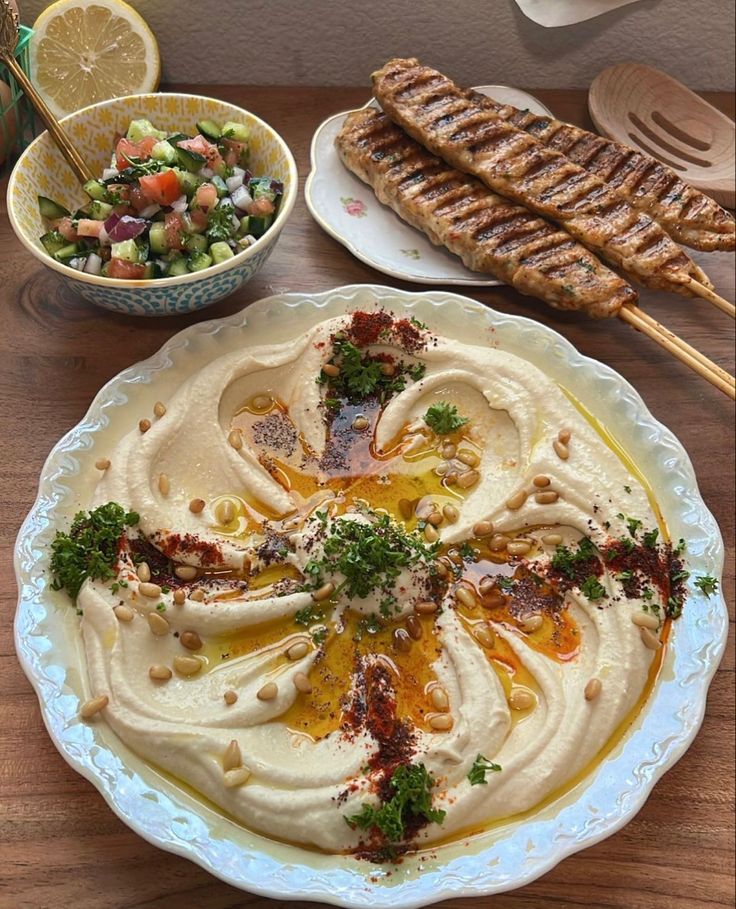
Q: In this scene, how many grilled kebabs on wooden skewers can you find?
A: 3